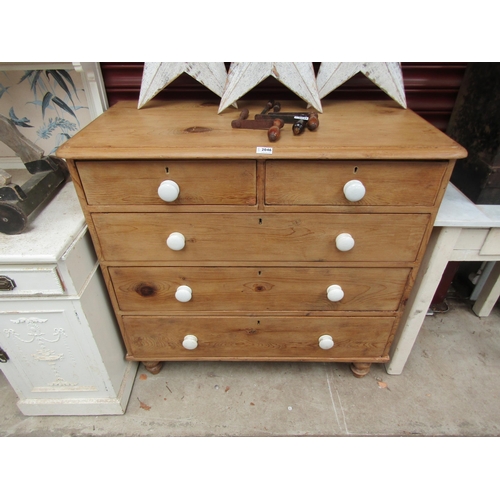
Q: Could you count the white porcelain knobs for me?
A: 8